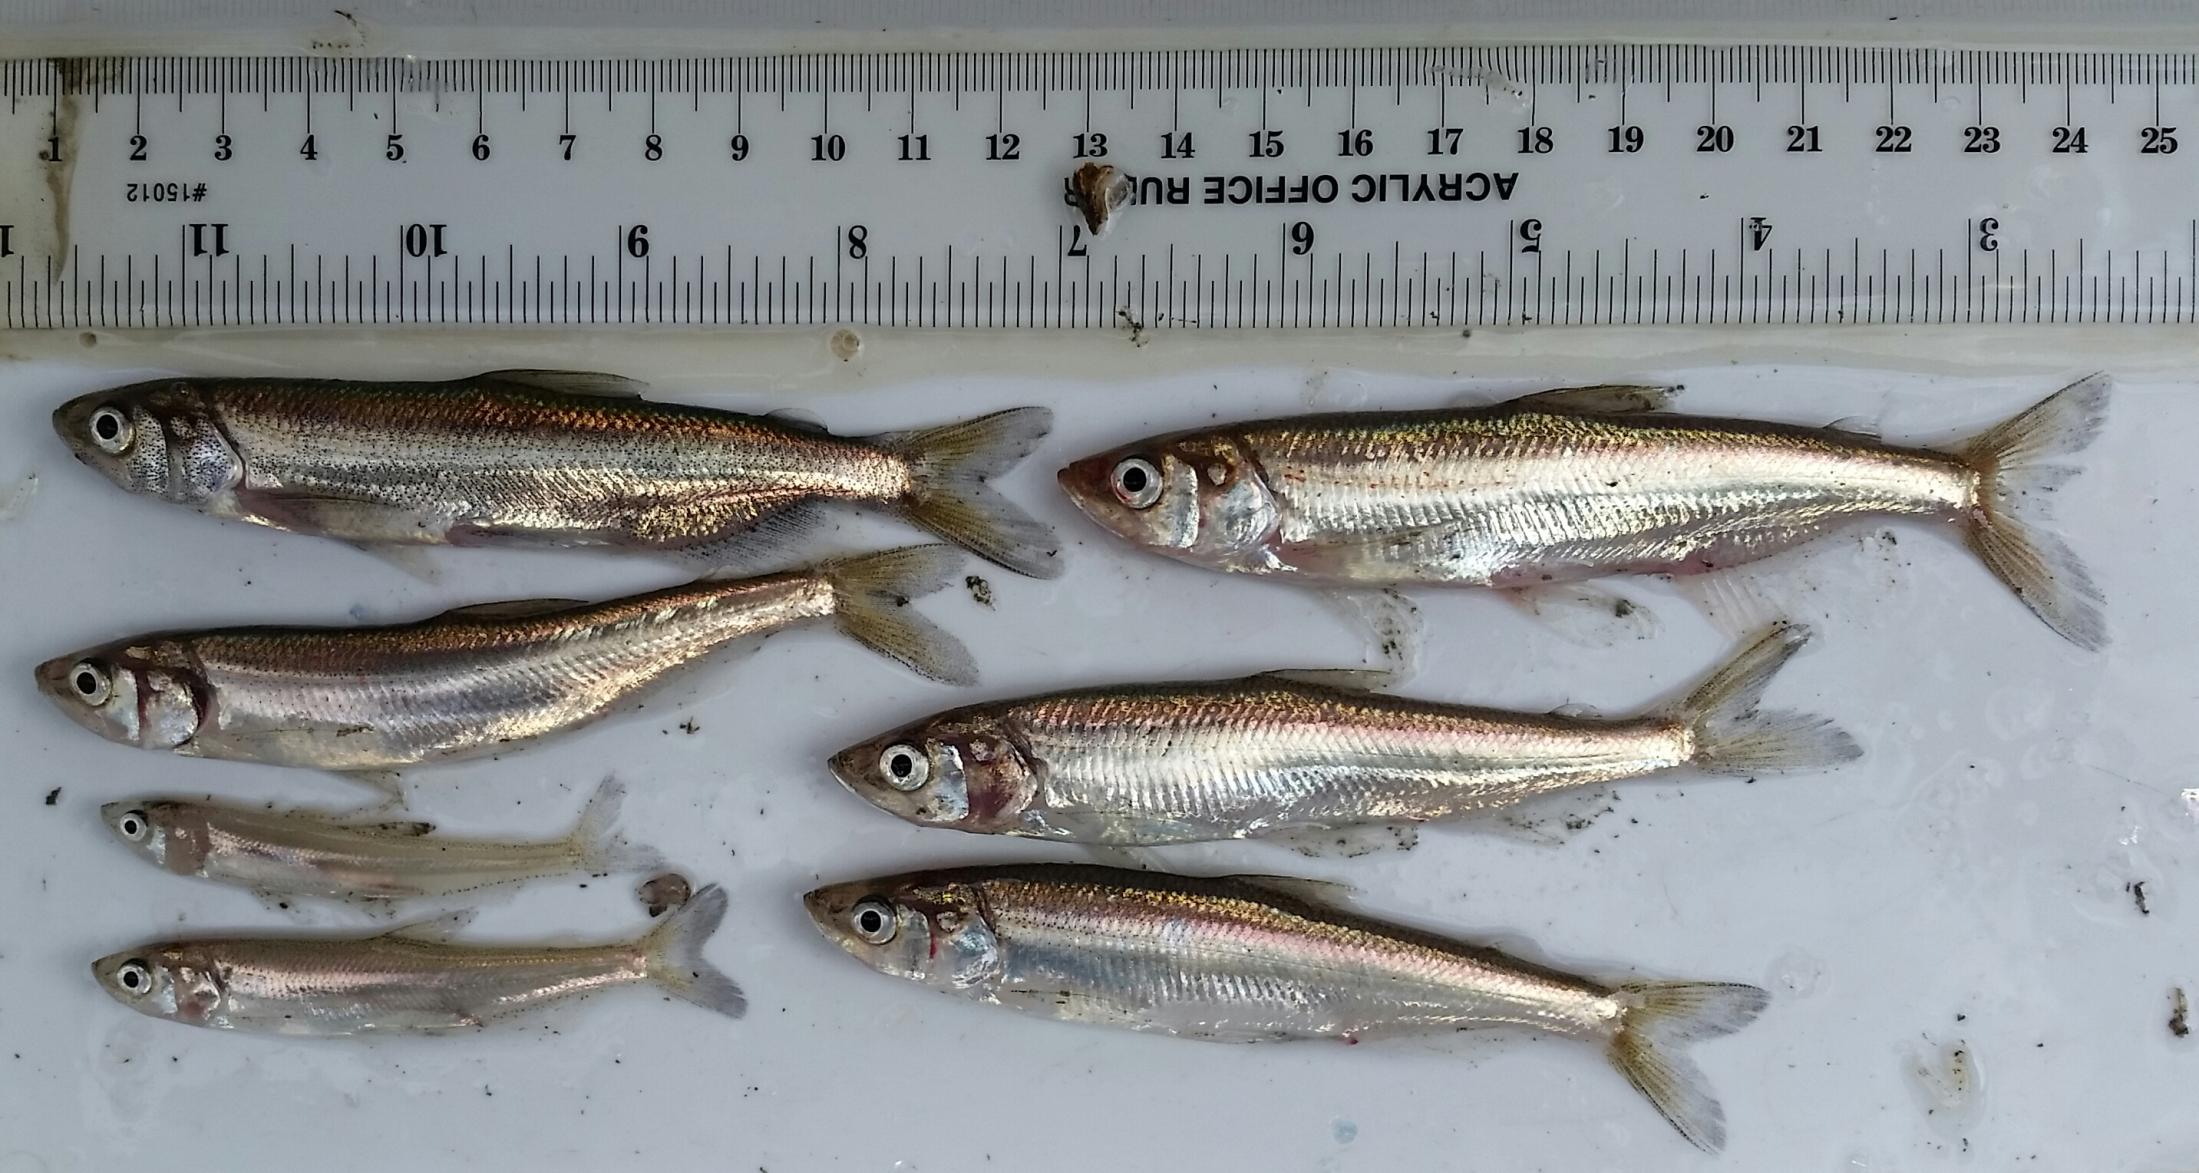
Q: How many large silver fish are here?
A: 5